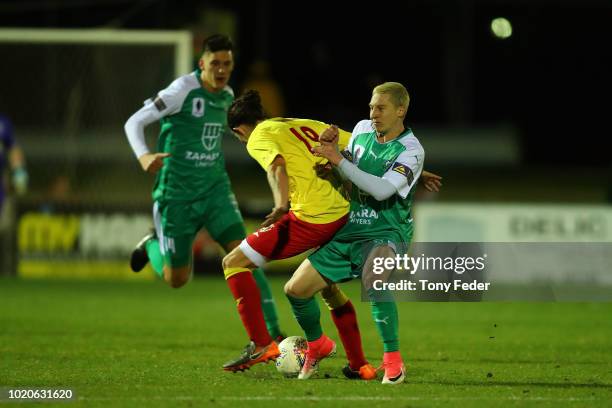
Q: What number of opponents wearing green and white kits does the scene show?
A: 2